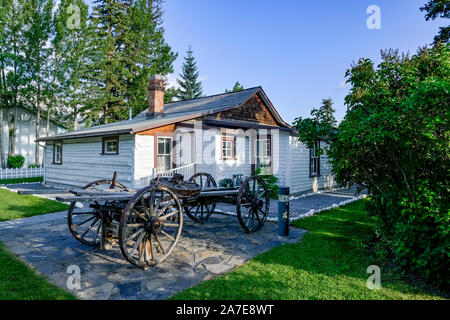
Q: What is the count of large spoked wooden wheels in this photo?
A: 4